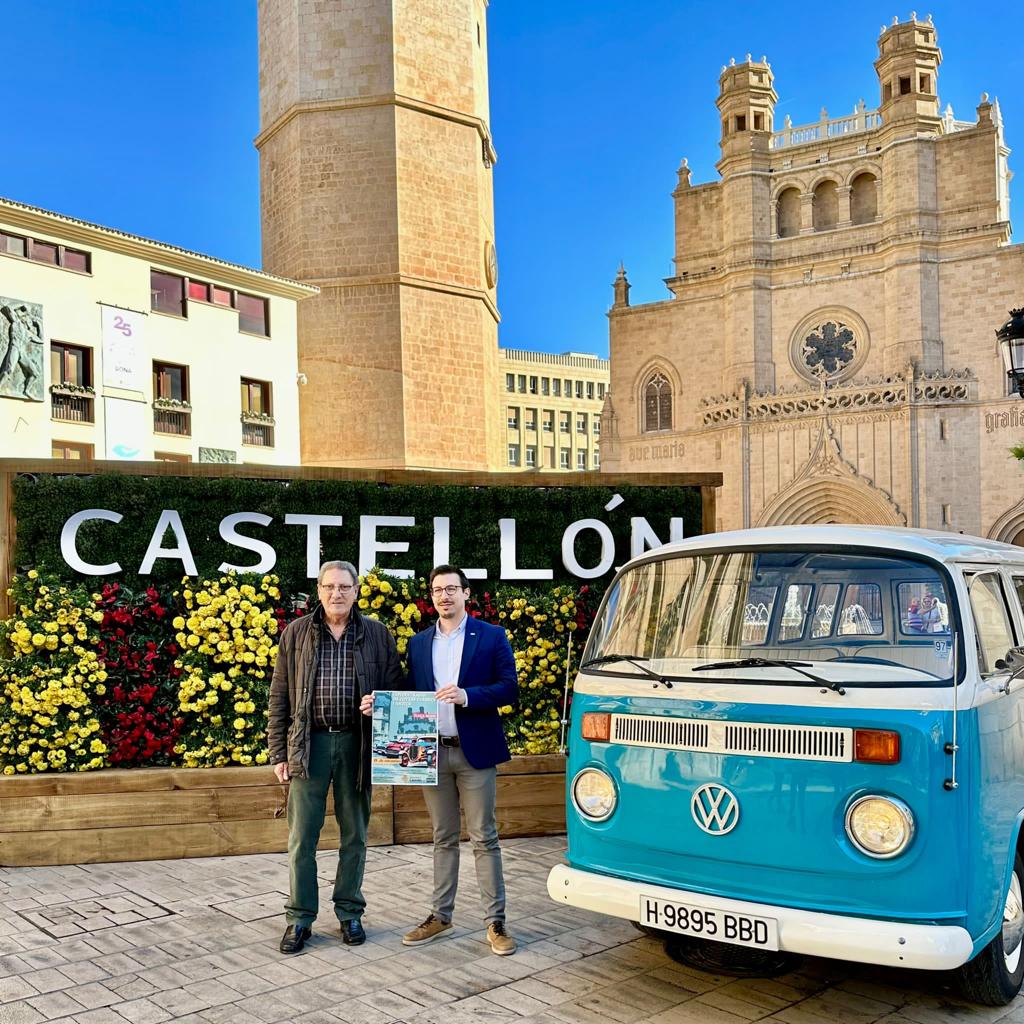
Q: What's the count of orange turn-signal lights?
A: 2